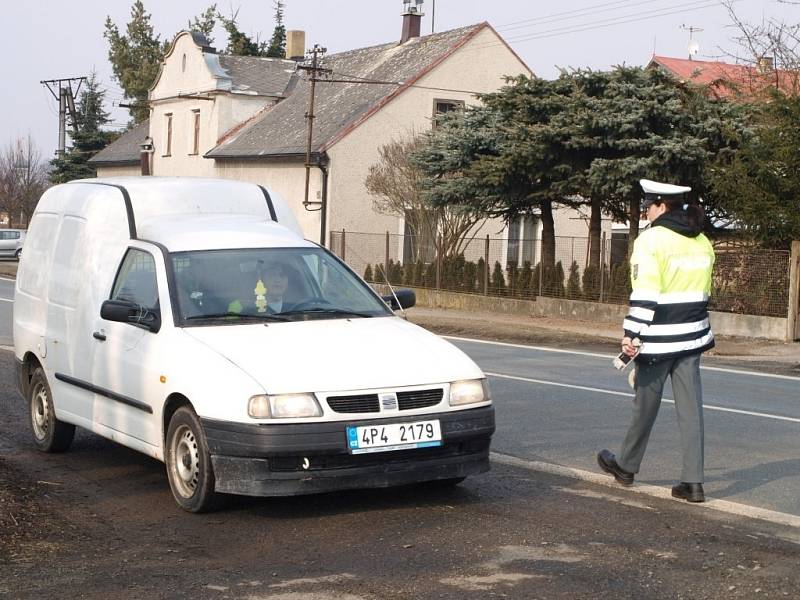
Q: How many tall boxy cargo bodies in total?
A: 1